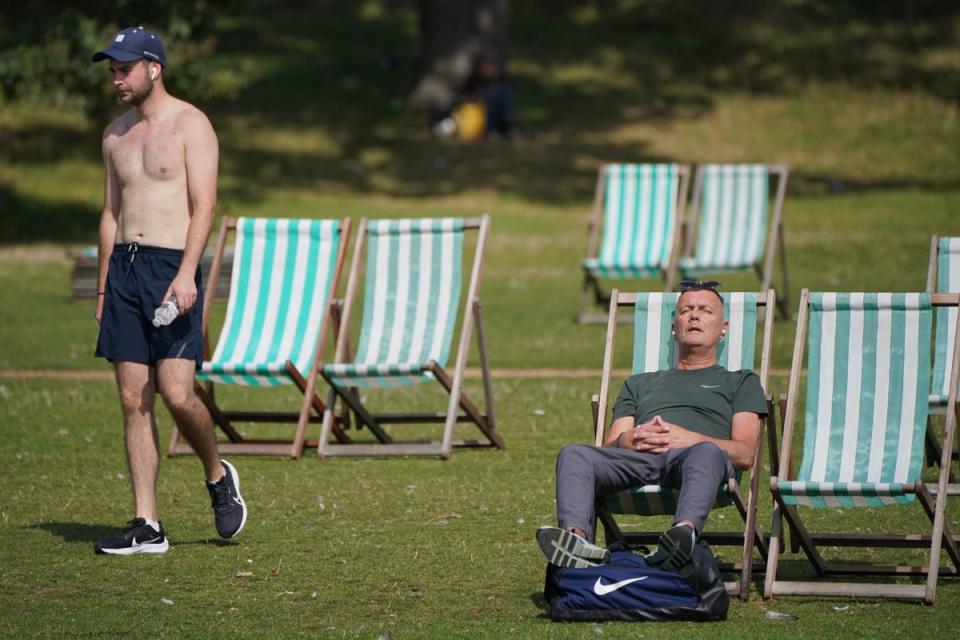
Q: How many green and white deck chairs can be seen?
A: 7